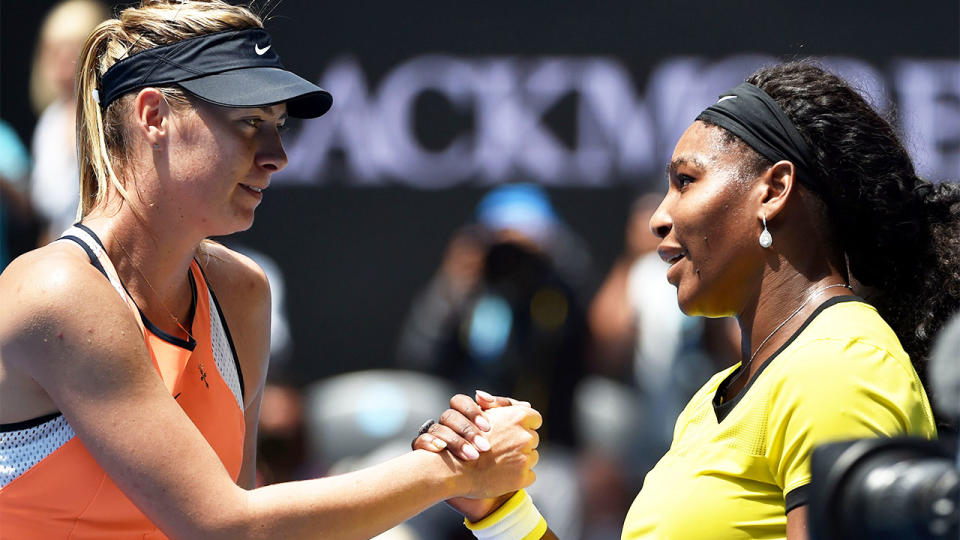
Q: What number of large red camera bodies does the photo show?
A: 0